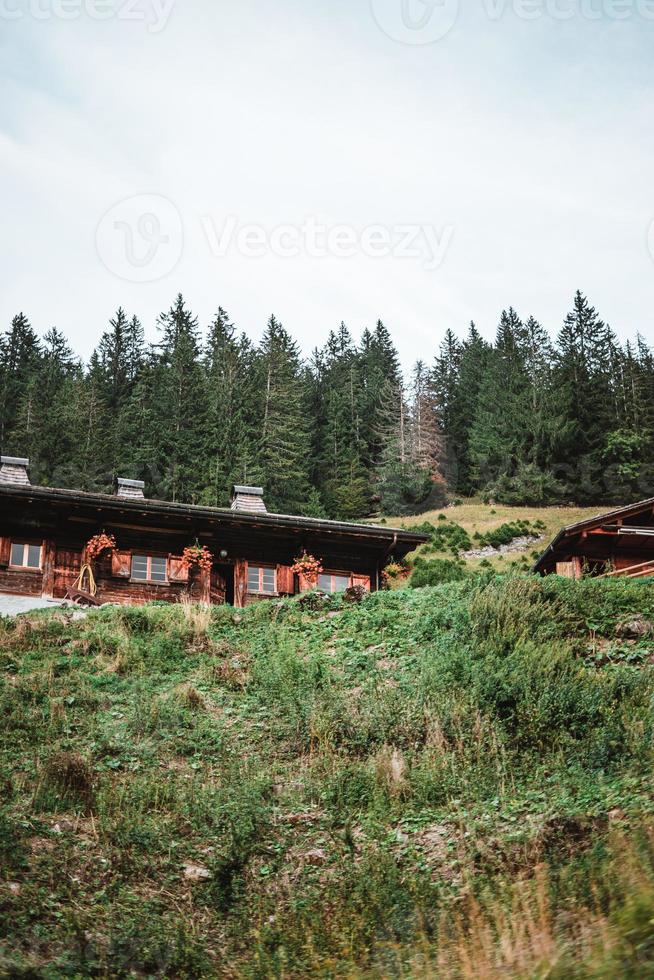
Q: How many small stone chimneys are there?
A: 3